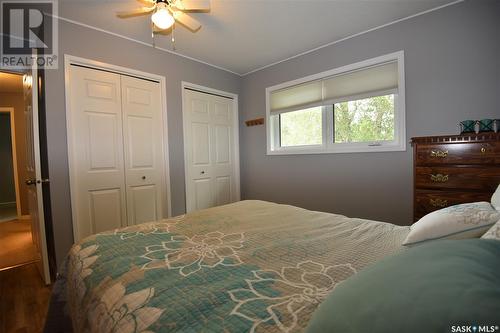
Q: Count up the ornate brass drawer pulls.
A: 3